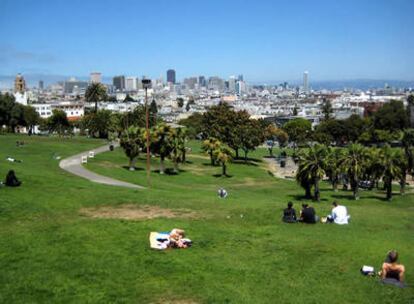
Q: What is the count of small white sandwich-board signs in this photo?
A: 2